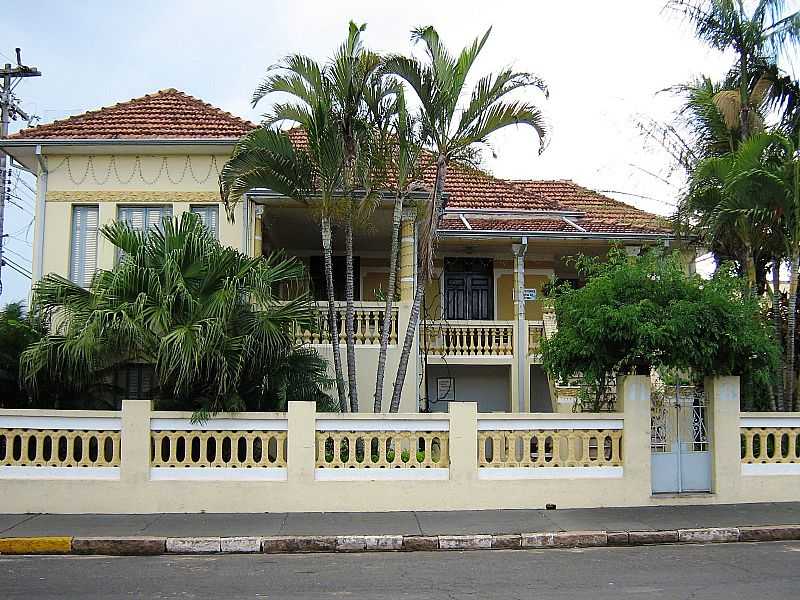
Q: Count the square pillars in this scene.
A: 5